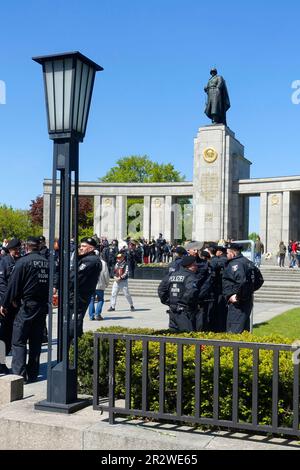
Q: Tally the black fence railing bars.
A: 12